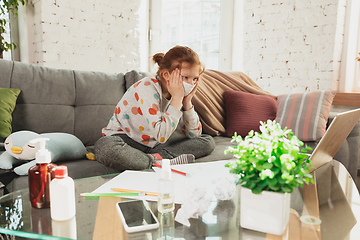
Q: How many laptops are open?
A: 1